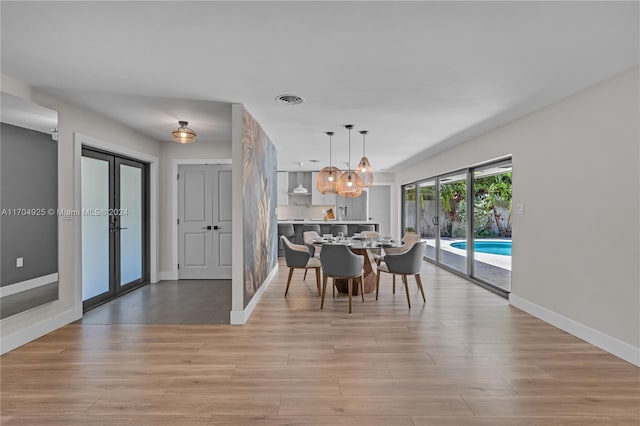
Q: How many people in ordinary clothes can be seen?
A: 0